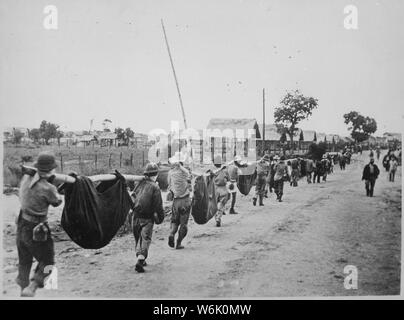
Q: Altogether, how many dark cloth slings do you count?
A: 3